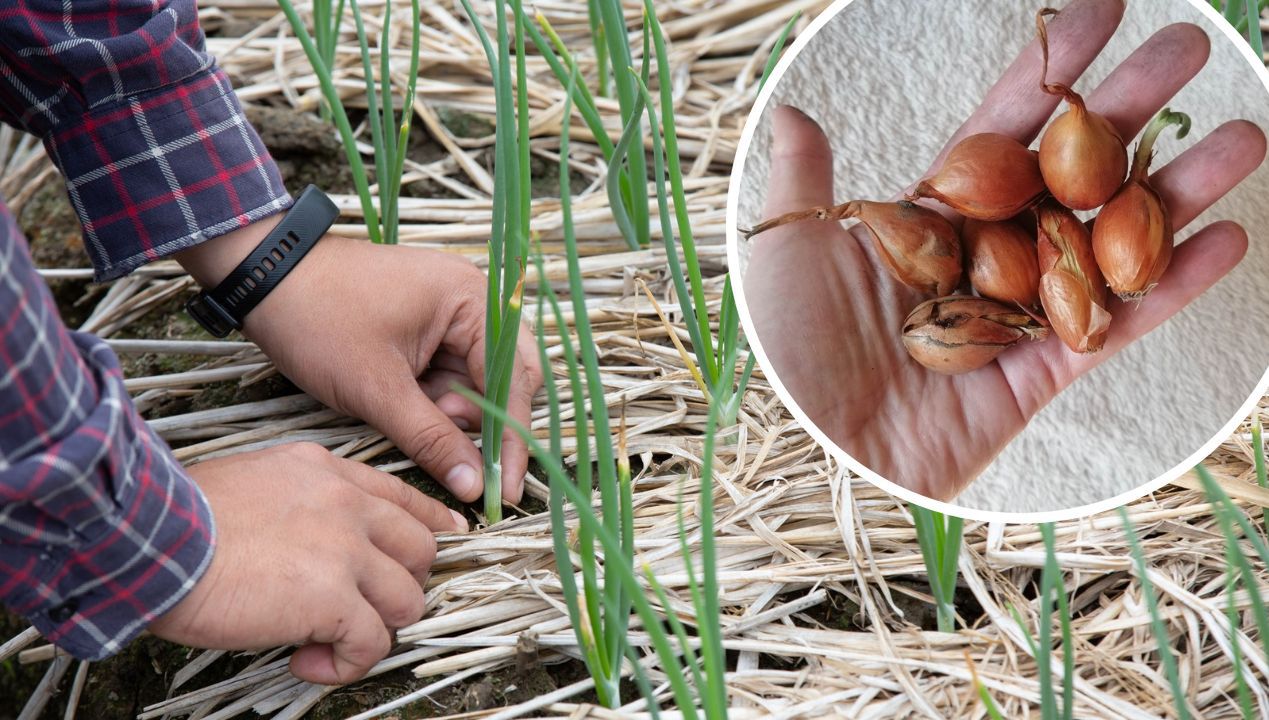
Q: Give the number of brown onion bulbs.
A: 7